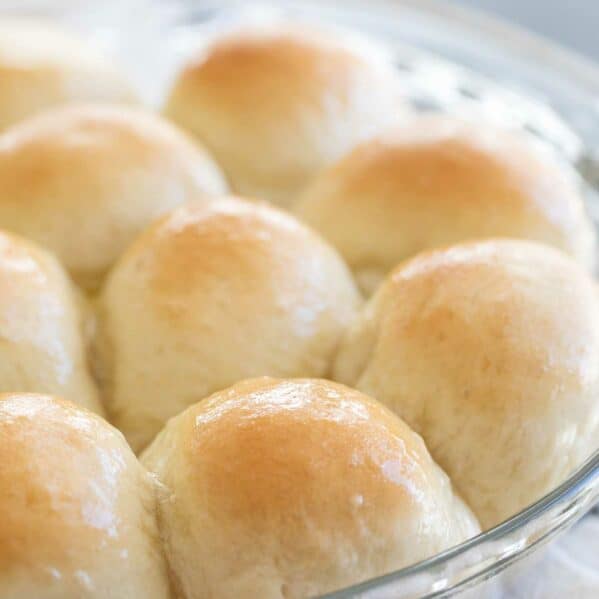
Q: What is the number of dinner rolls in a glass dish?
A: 9